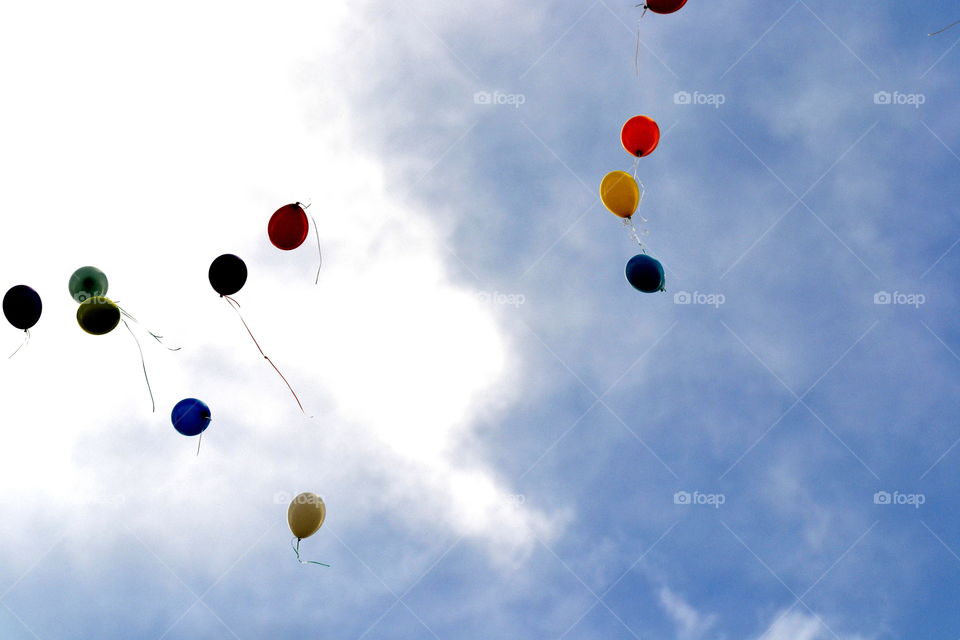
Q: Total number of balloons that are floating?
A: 11